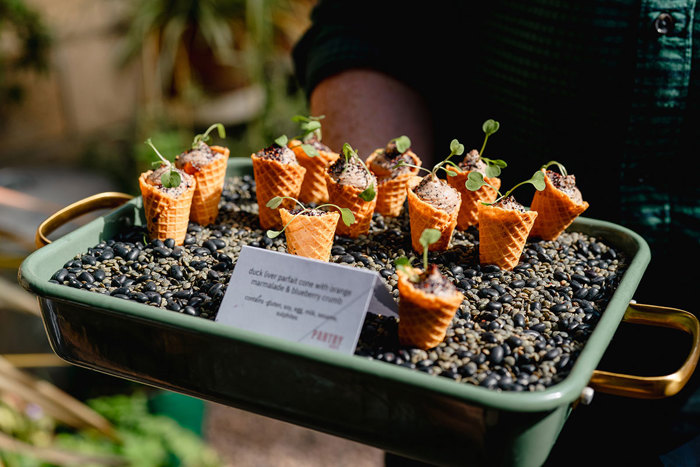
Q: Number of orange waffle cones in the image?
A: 12